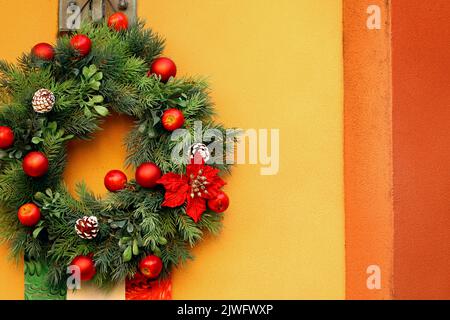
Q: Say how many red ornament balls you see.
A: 13